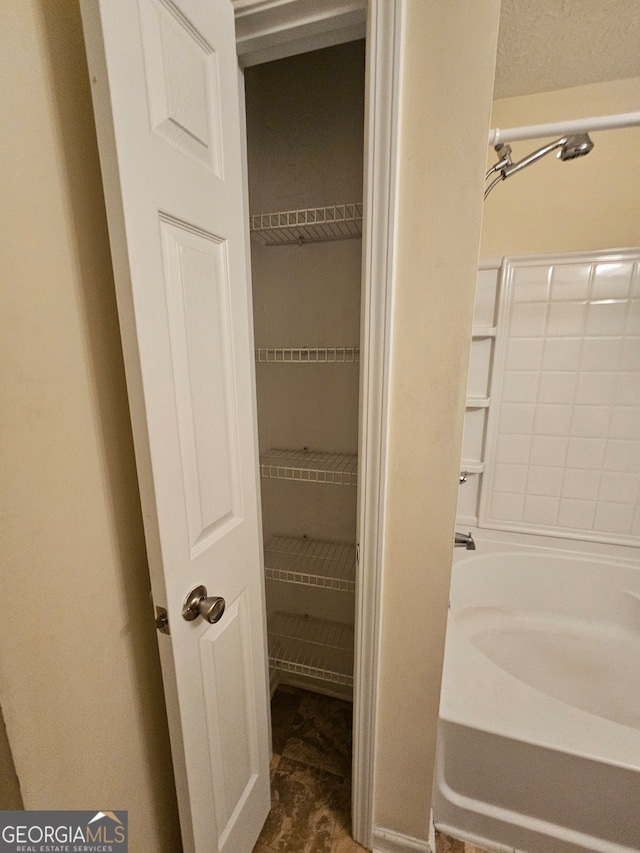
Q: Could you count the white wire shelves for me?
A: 5